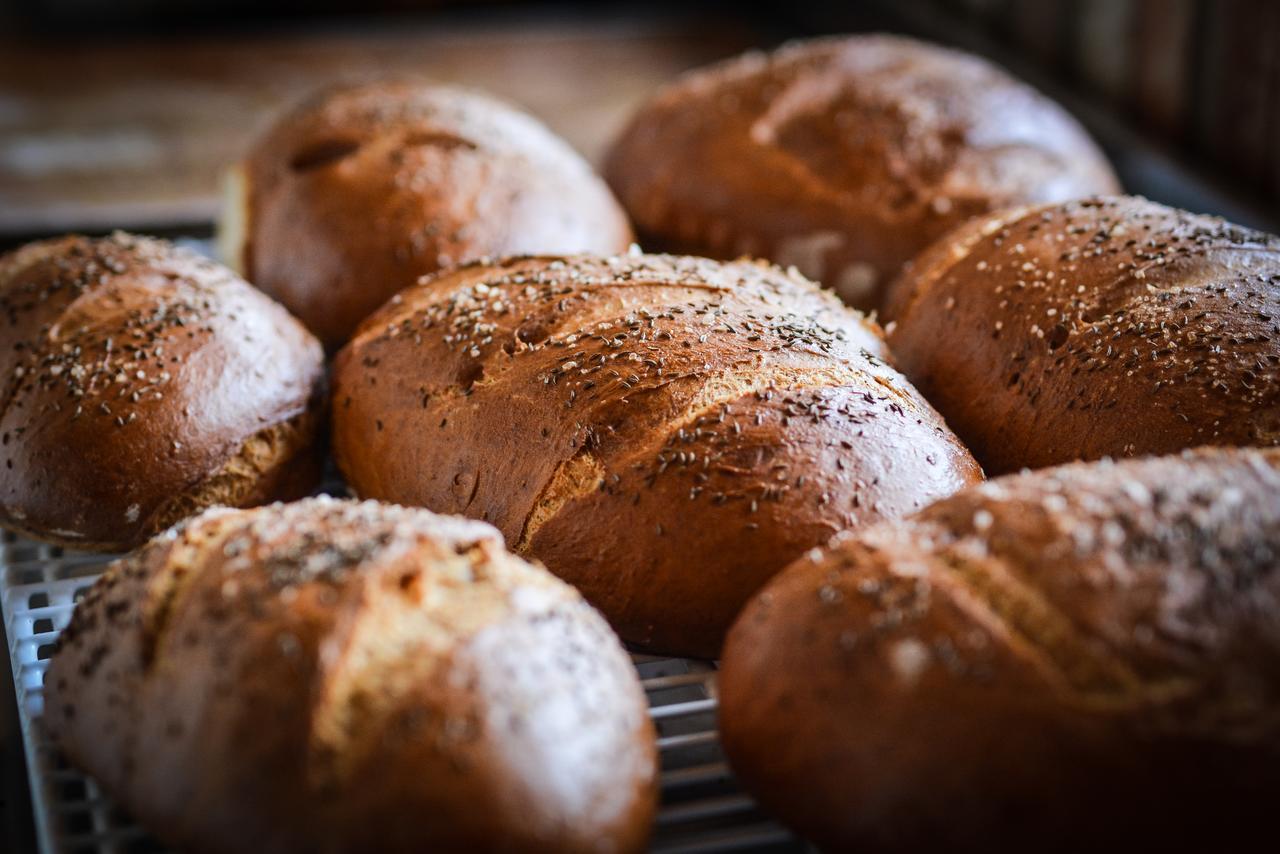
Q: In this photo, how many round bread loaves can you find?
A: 7